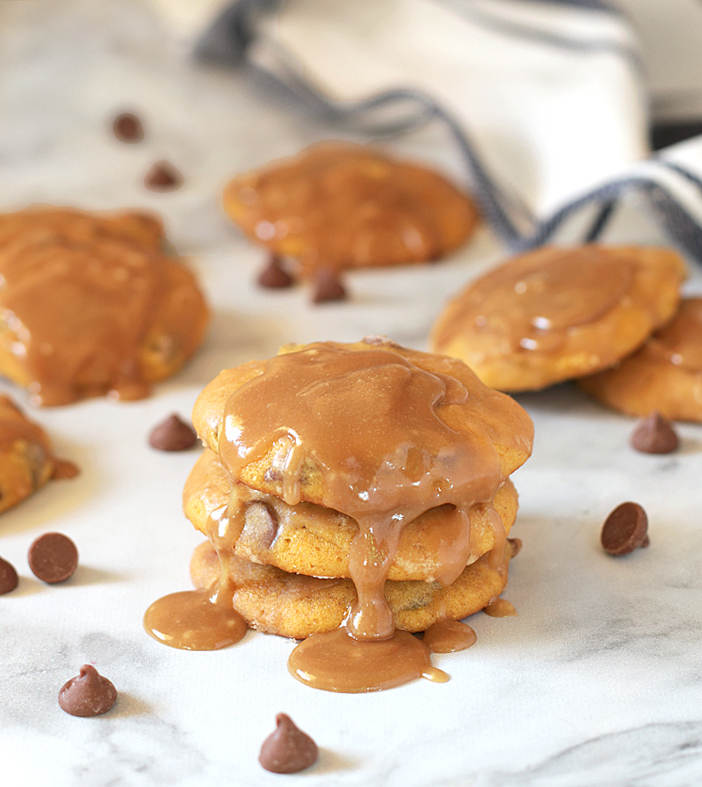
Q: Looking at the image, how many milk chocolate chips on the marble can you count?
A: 11